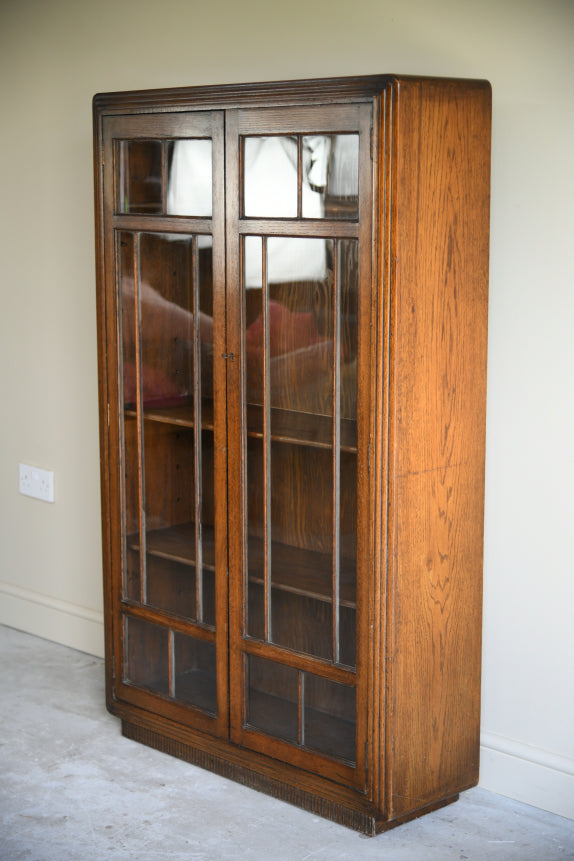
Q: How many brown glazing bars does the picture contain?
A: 8